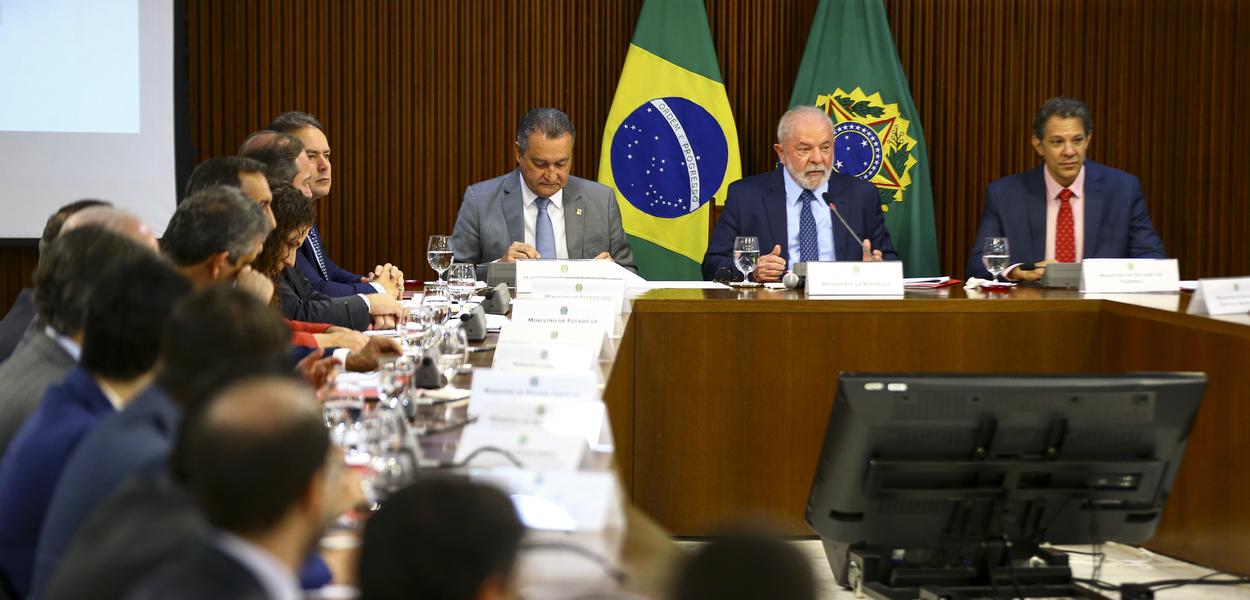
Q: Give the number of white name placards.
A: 12